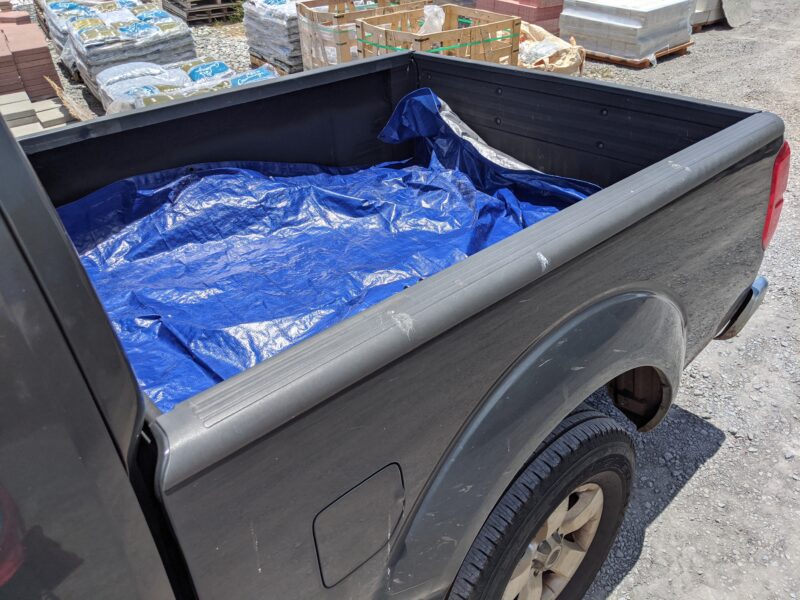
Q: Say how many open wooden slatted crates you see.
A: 2